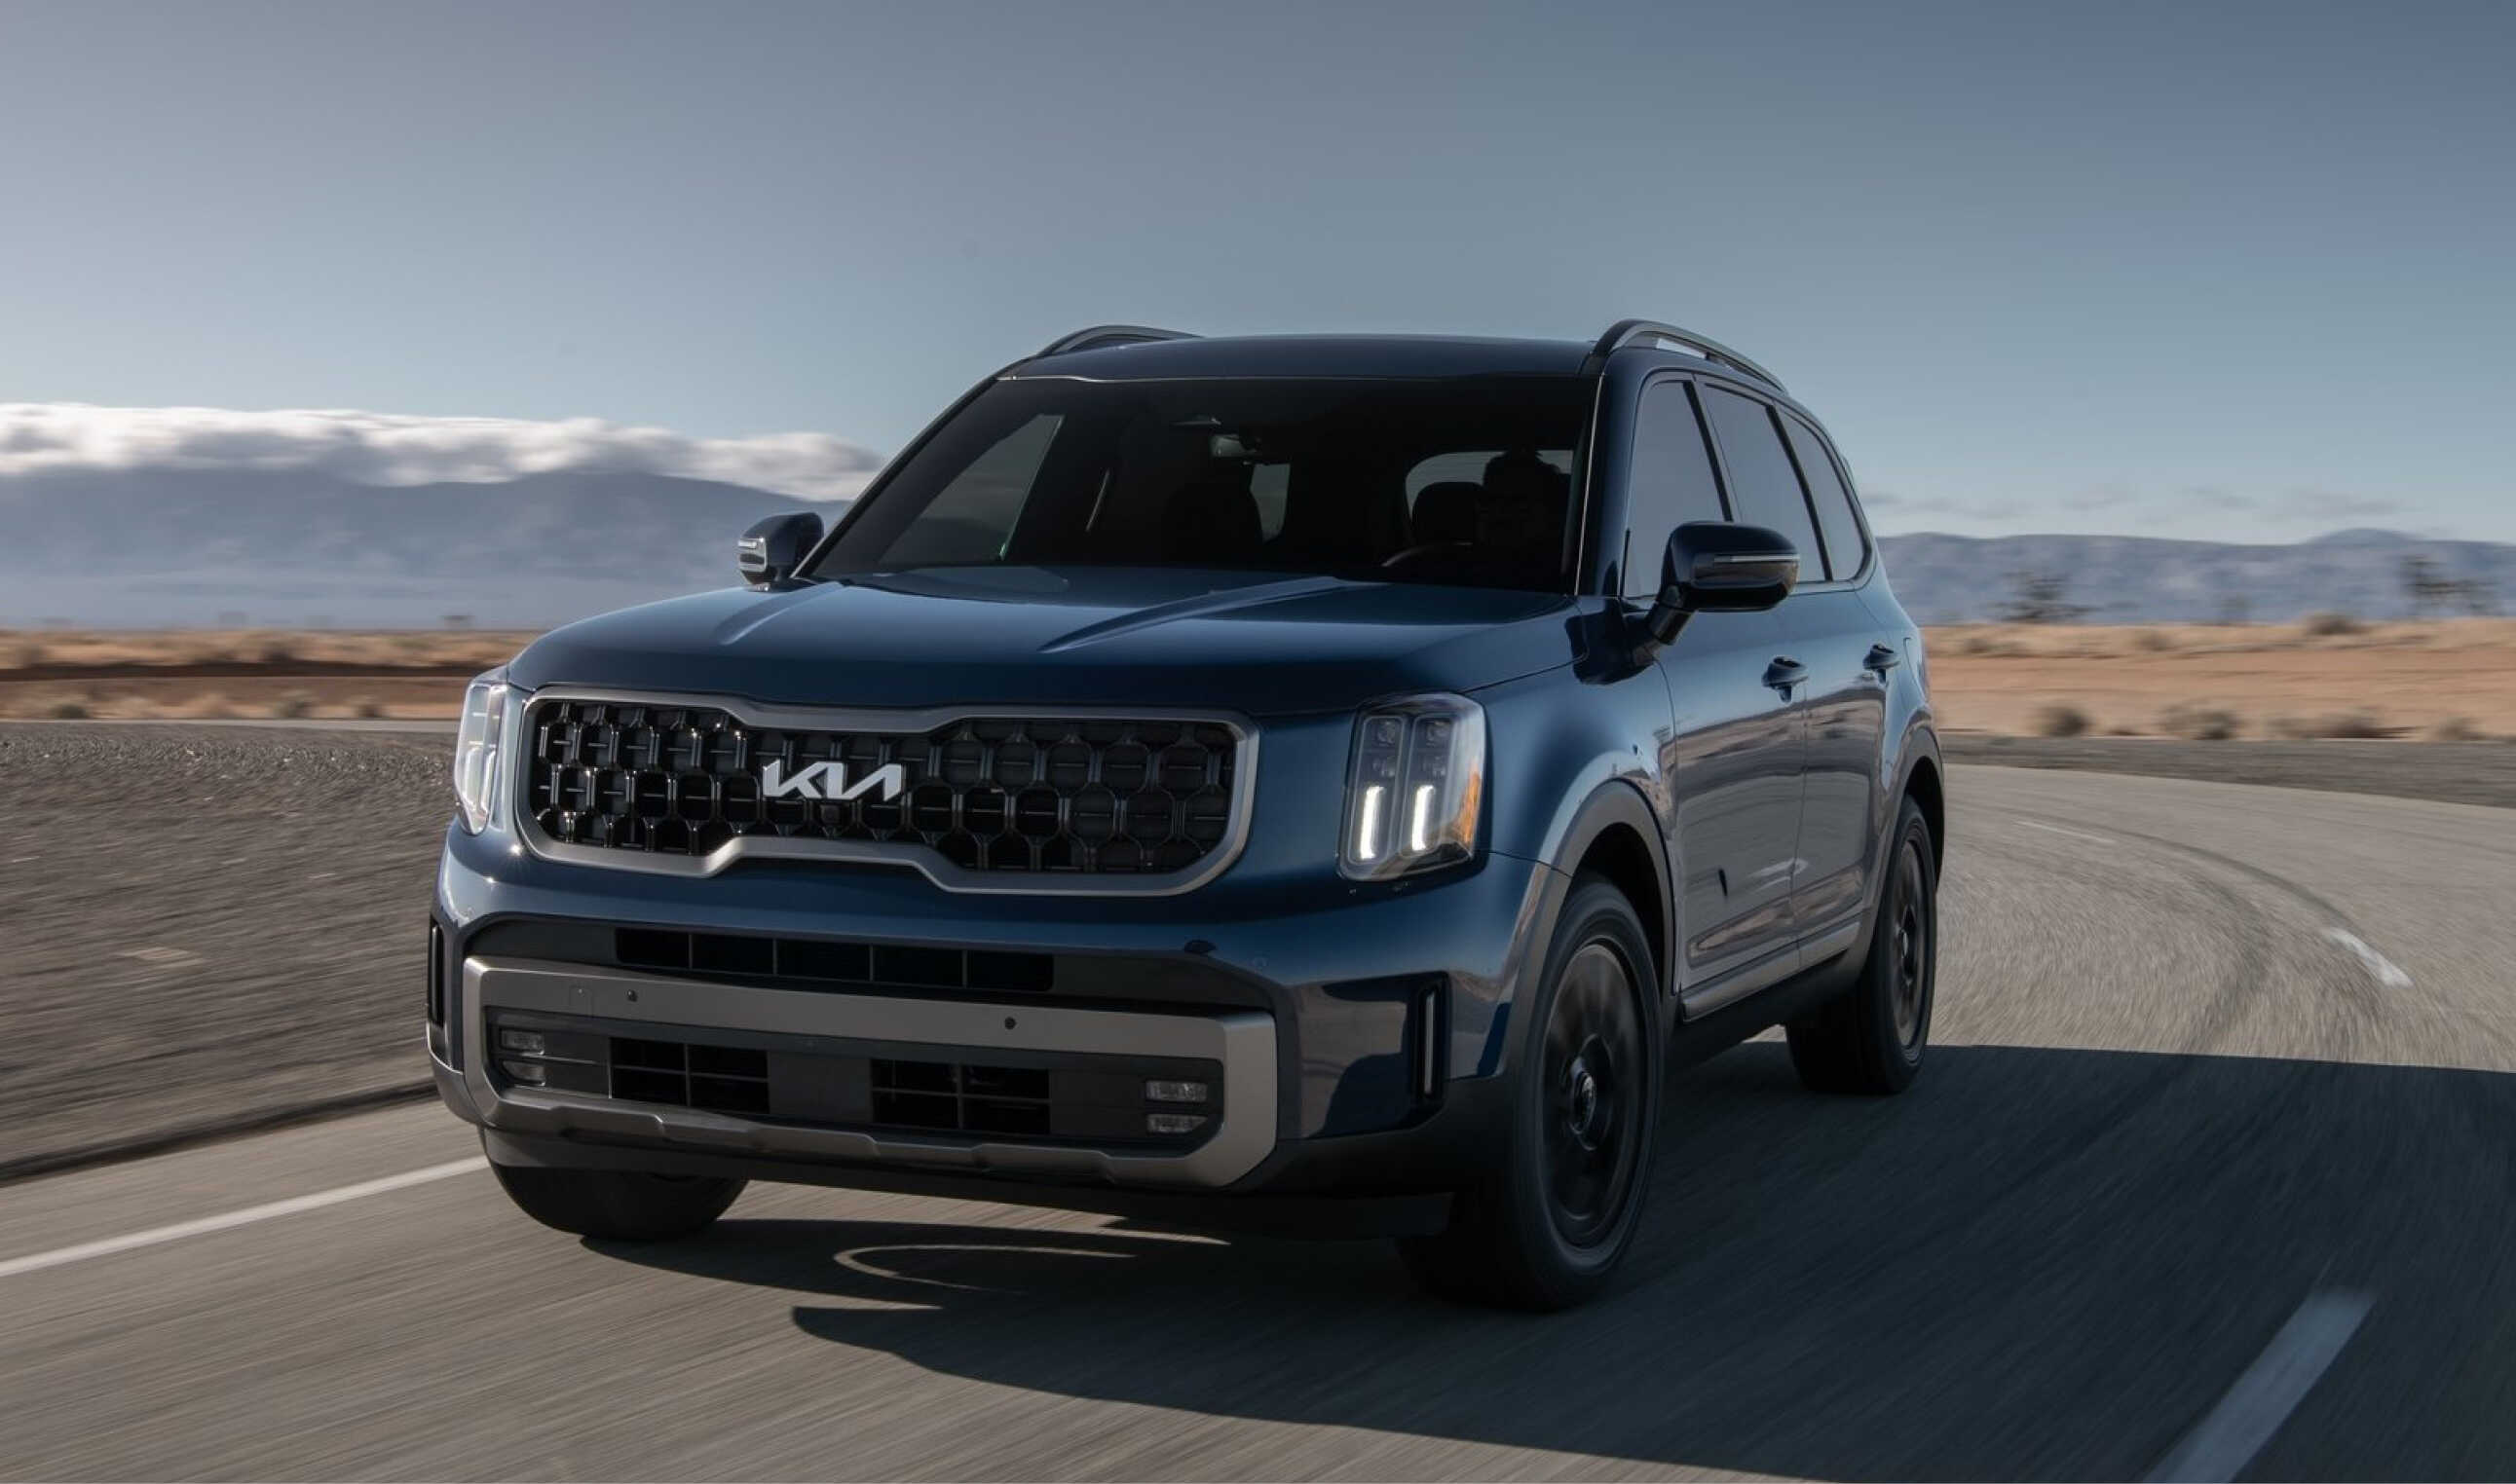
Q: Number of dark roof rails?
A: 2